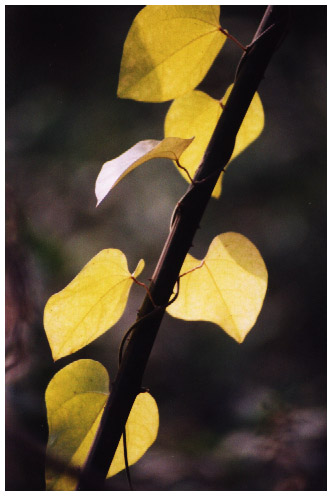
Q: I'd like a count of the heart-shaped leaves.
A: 6